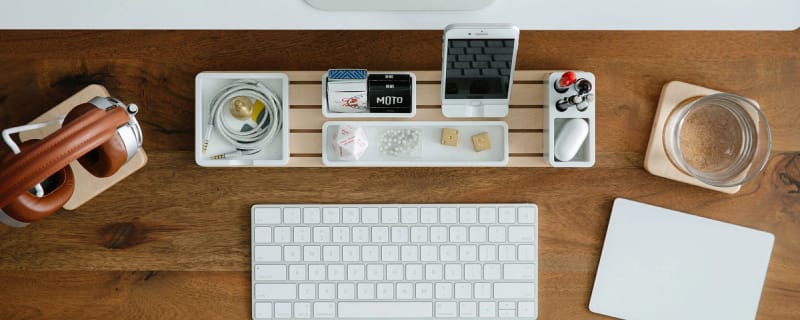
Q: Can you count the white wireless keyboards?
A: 1